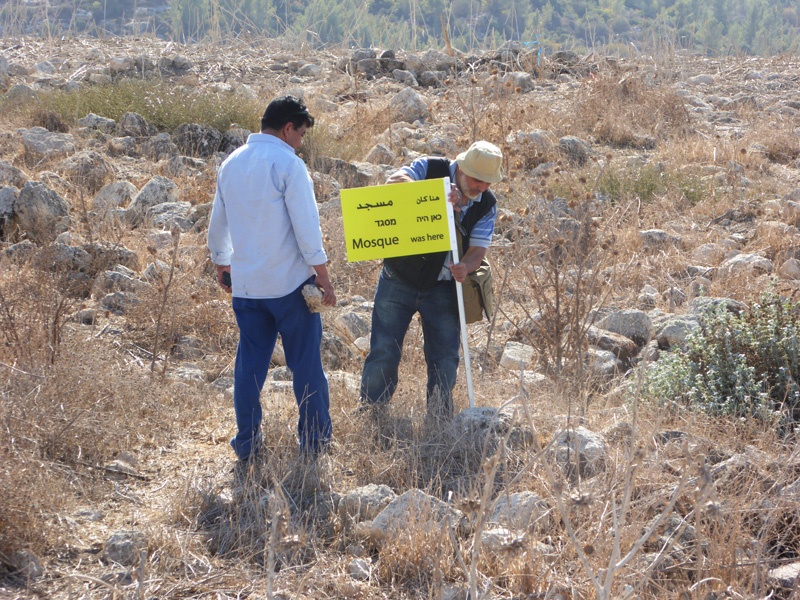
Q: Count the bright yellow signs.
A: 1